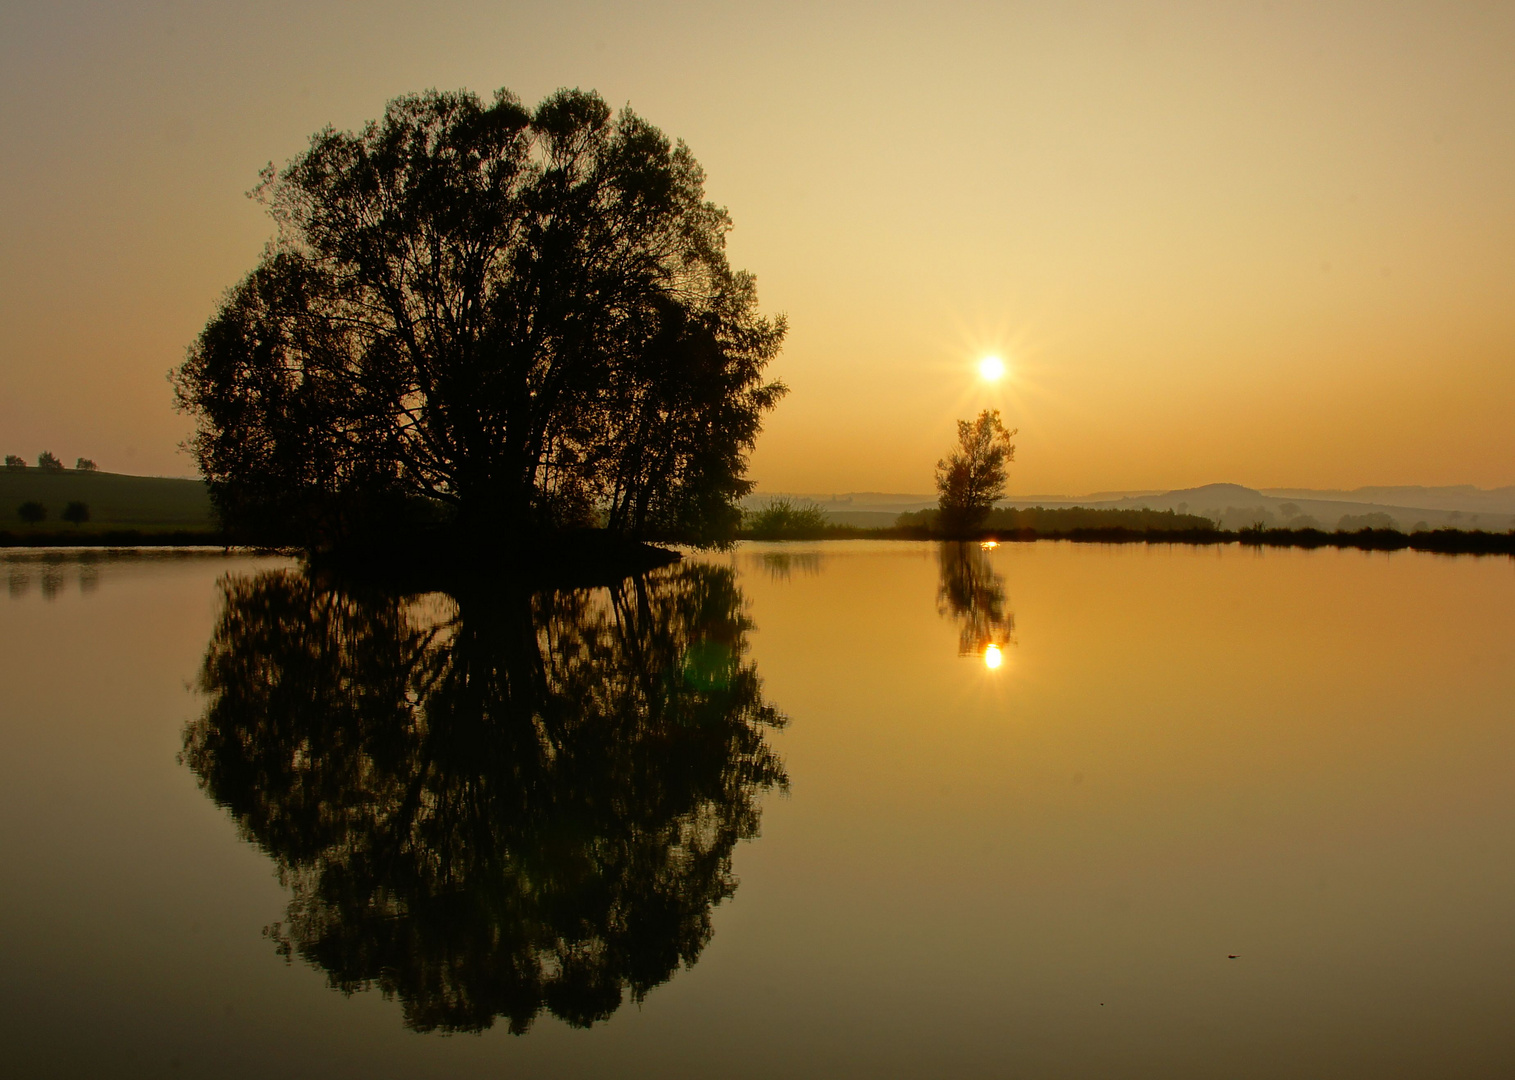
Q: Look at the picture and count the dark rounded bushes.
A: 2